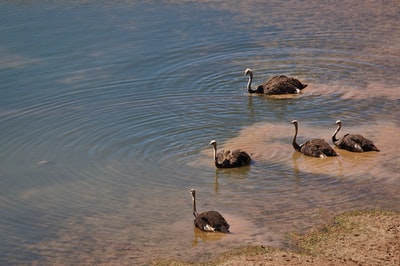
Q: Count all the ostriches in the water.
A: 5